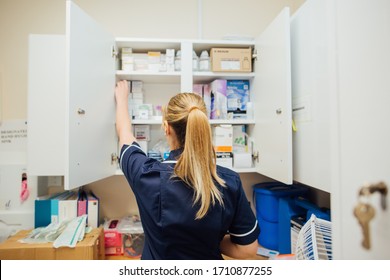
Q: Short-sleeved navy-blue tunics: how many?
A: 1